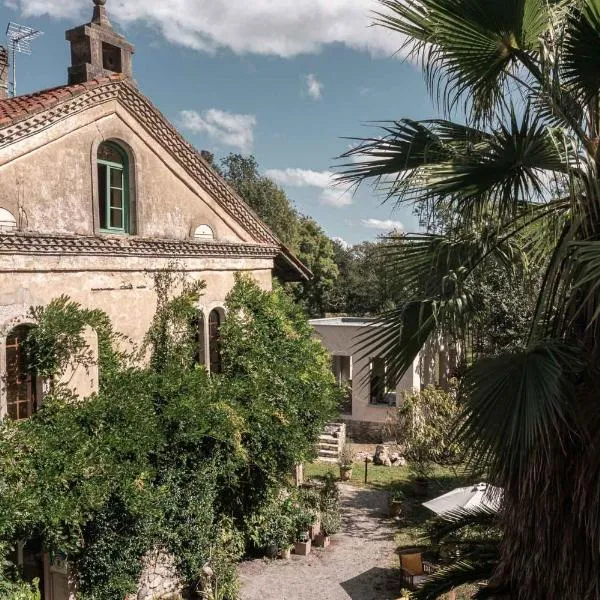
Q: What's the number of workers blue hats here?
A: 0